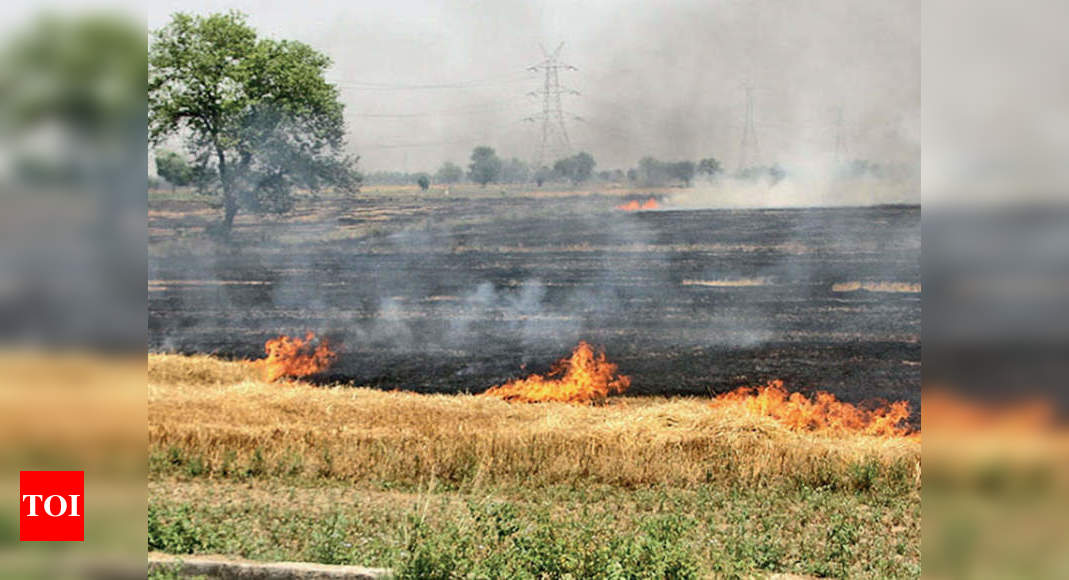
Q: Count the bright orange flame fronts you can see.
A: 4